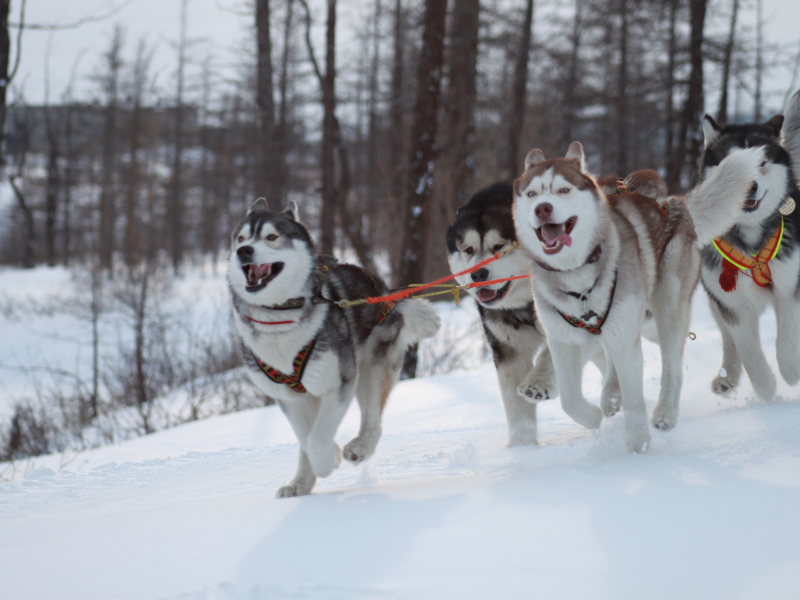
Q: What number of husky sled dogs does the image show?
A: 4